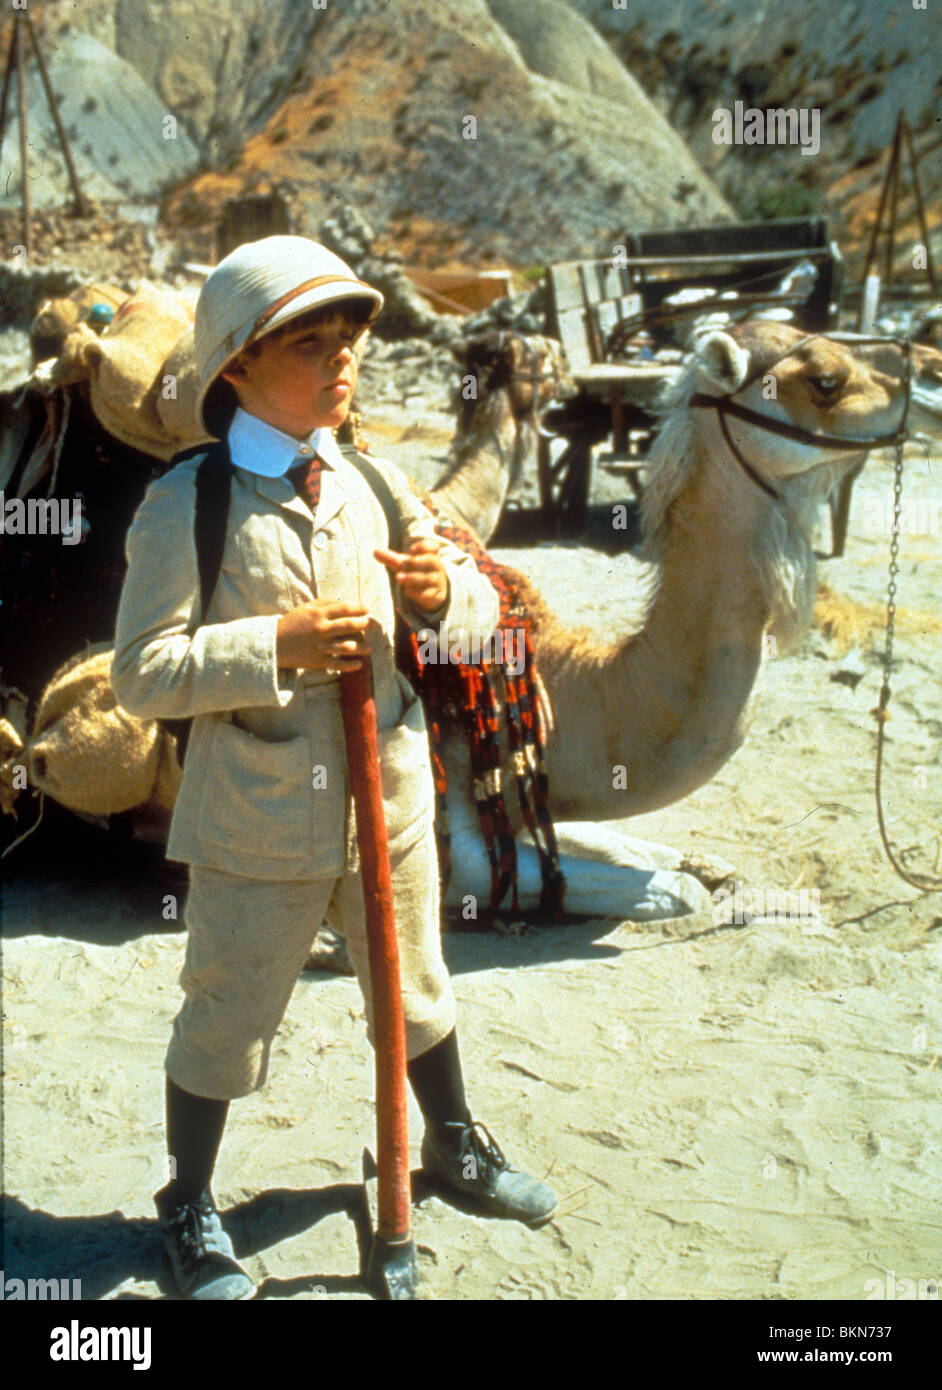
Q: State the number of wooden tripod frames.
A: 2